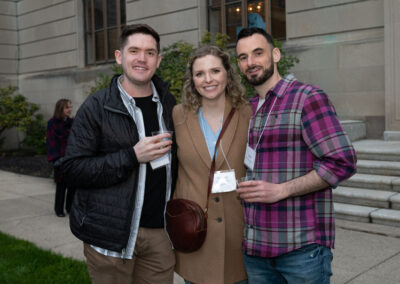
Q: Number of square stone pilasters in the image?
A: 1